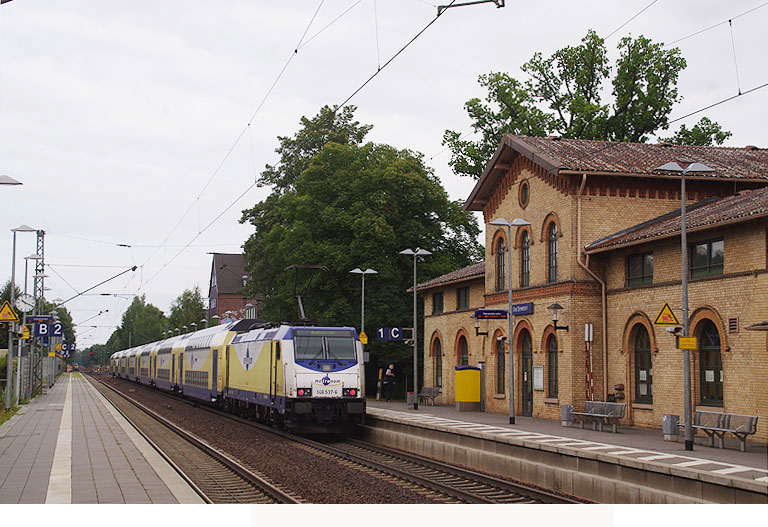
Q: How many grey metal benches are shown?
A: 3